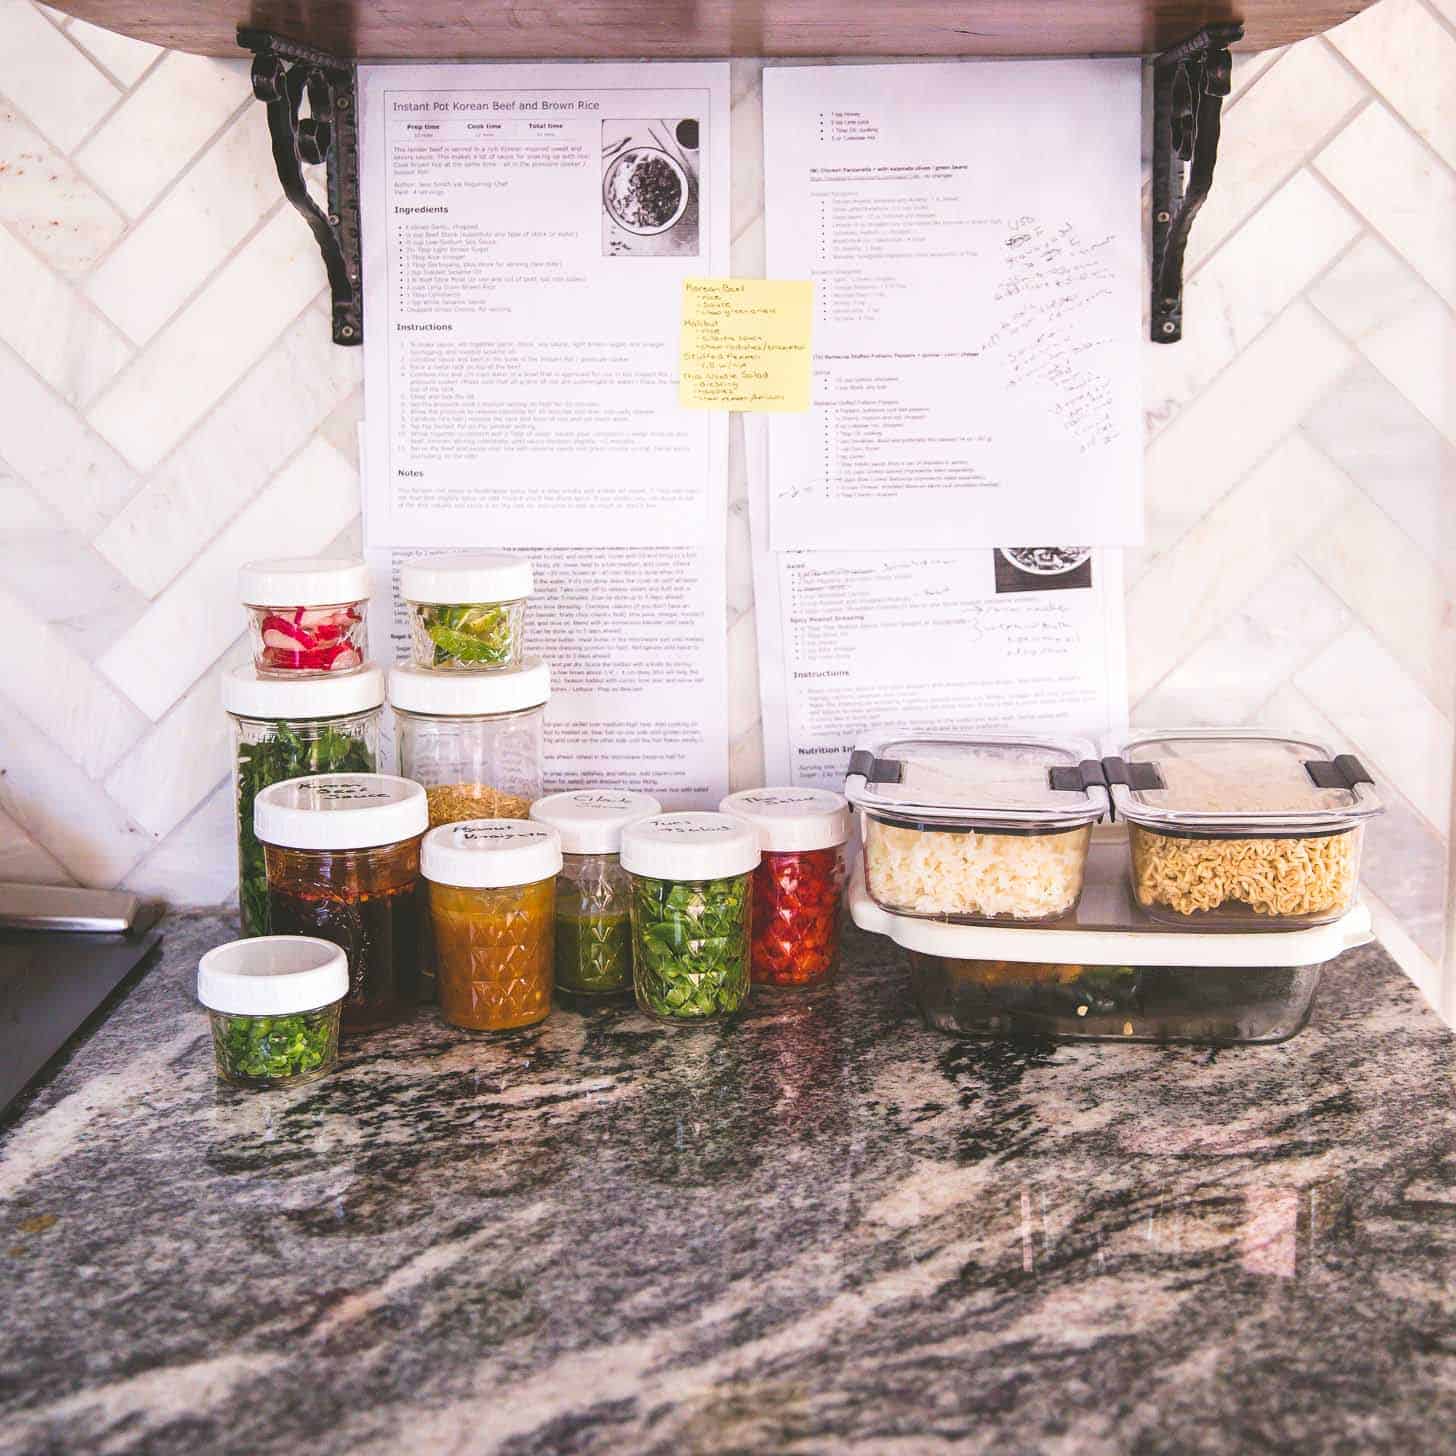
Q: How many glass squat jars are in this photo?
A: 3